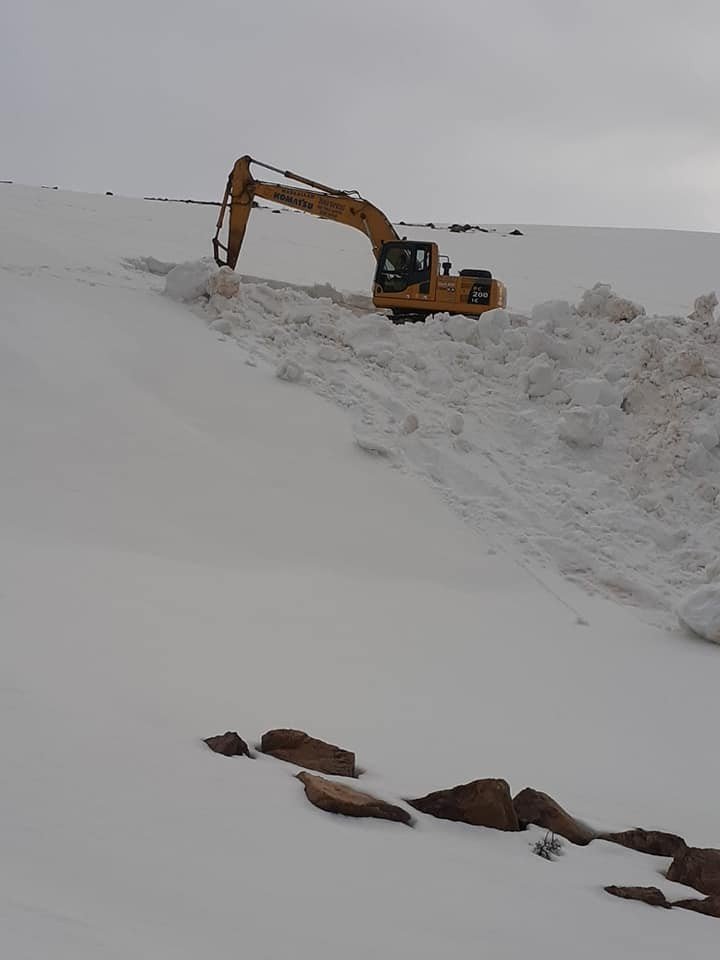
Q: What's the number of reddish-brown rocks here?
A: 9